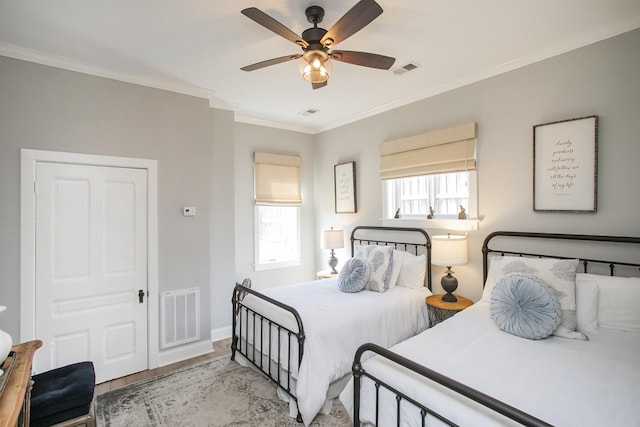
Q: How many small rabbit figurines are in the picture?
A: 3